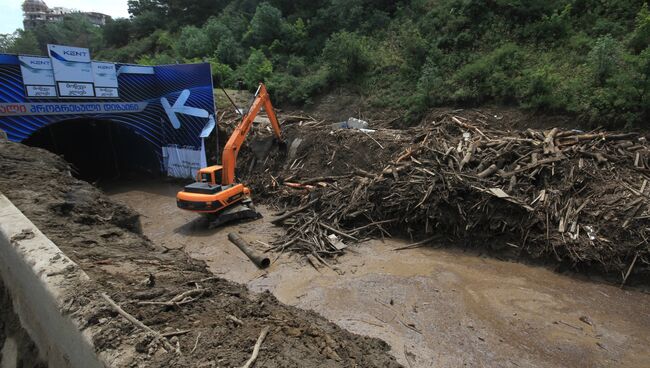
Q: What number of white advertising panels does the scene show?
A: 3